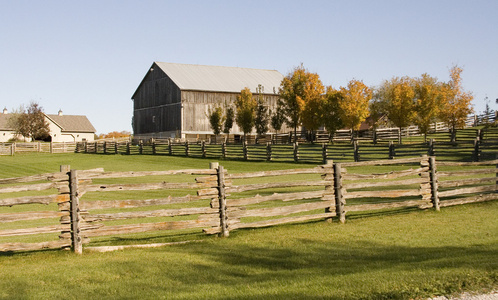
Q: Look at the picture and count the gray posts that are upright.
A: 4